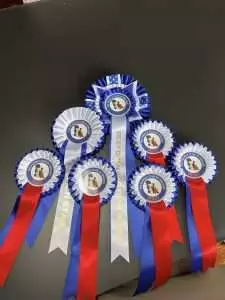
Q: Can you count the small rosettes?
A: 5